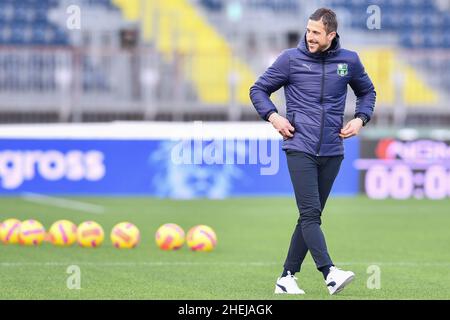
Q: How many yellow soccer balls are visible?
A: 7